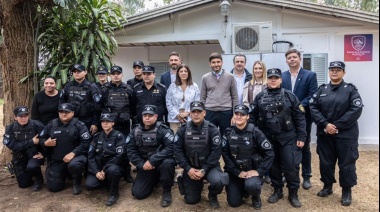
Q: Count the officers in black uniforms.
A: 13